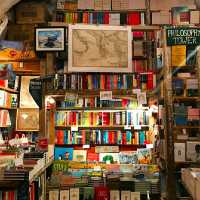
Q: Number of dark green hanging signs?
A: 1